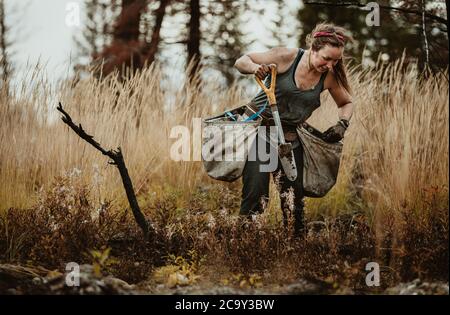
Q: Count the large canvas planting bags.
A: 2